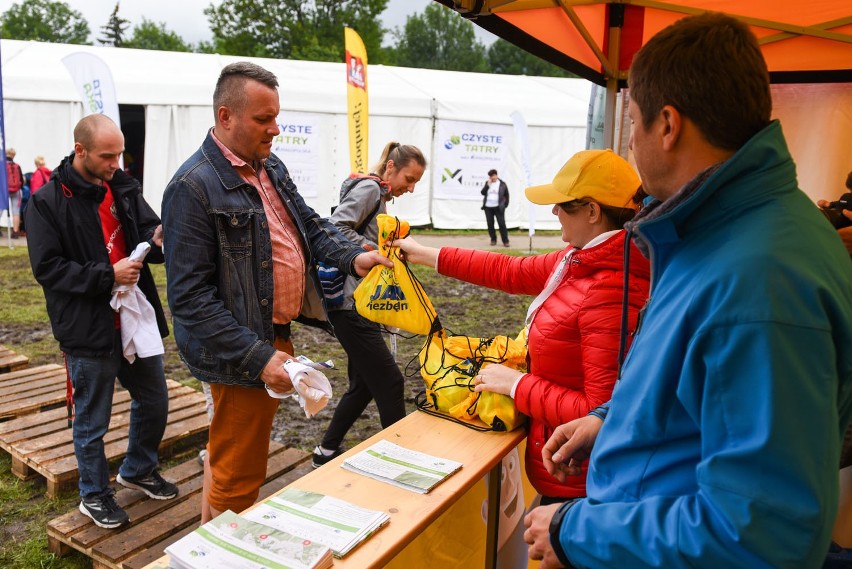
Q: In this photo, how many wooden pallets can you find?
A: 4